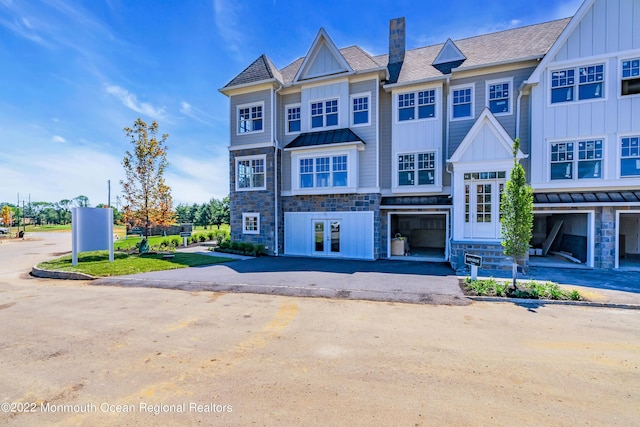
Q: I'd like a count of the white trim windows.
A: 15